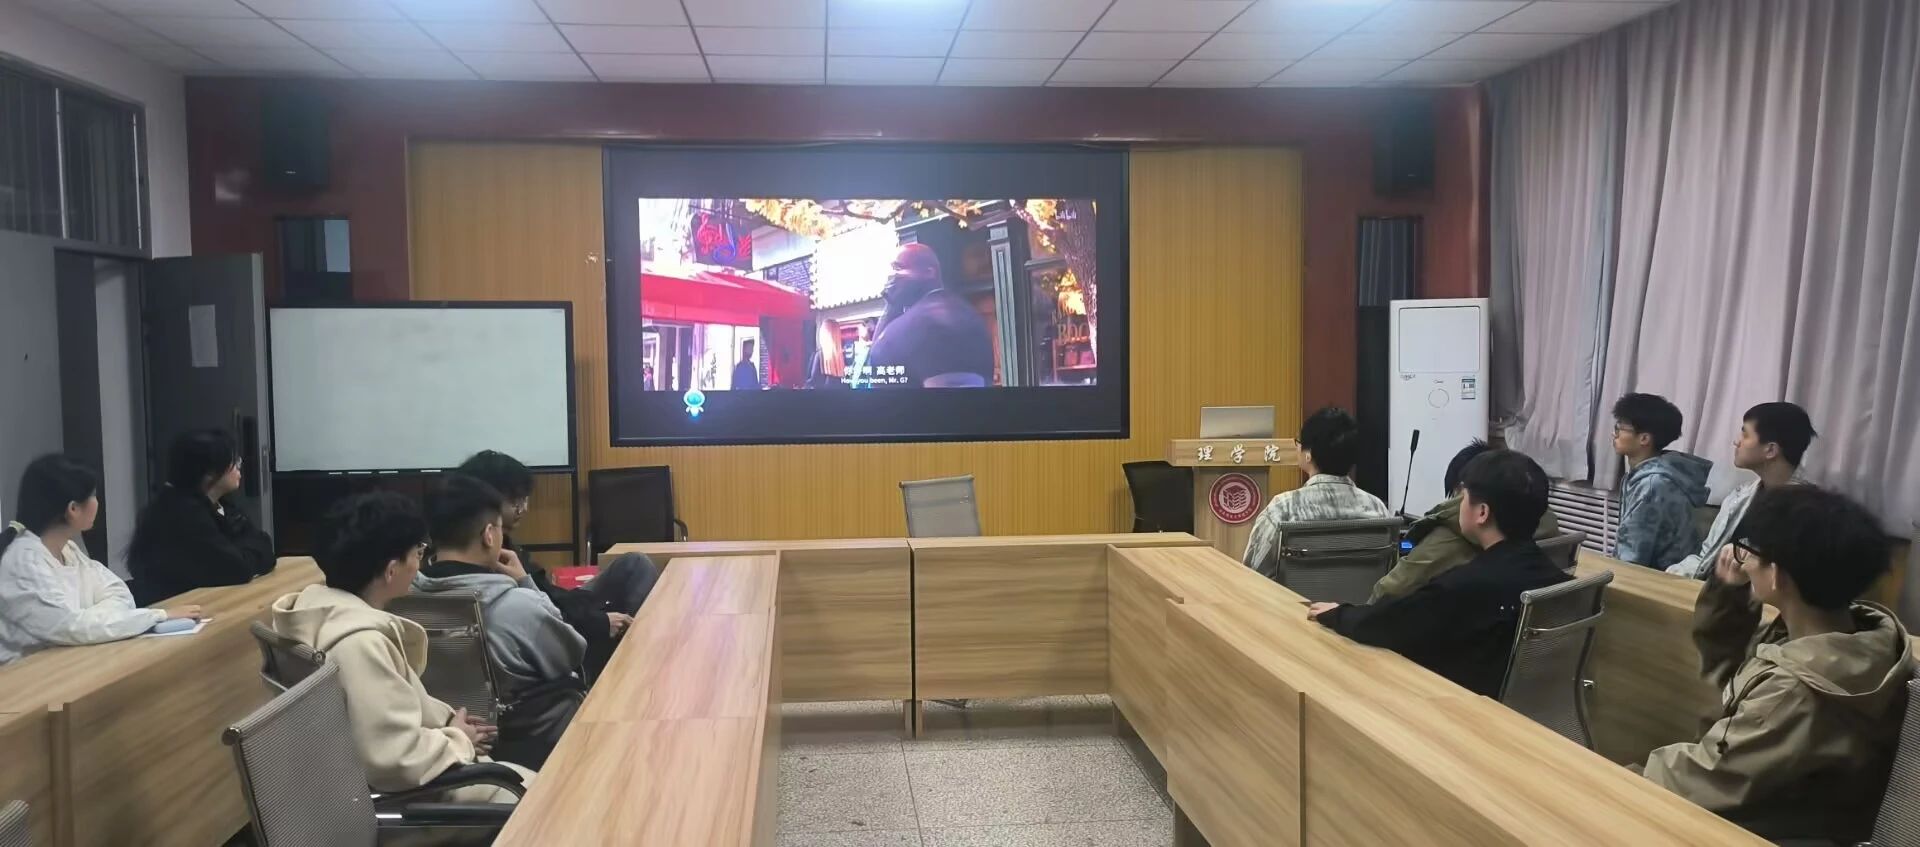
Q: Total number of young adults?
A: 11